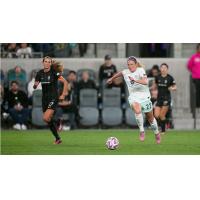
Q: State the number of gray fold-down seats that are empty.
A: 4